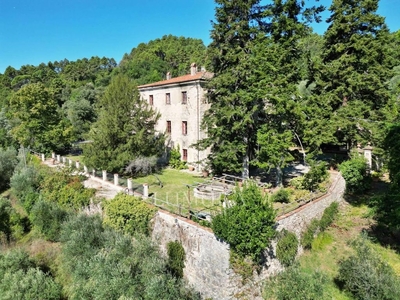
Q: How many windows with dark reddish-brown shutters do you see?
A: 6